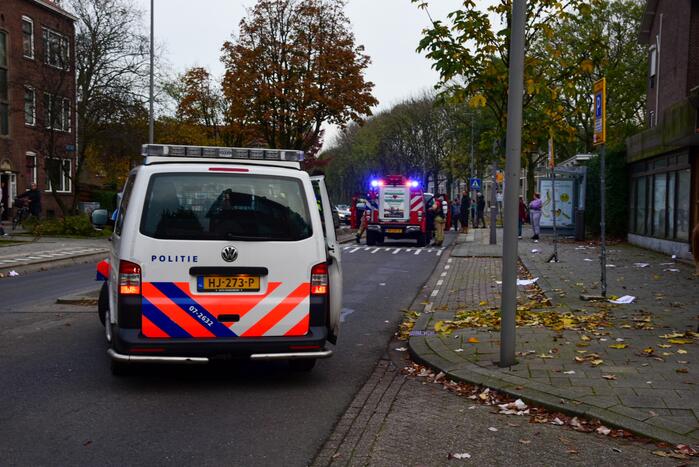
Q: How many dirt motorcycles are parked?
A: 0